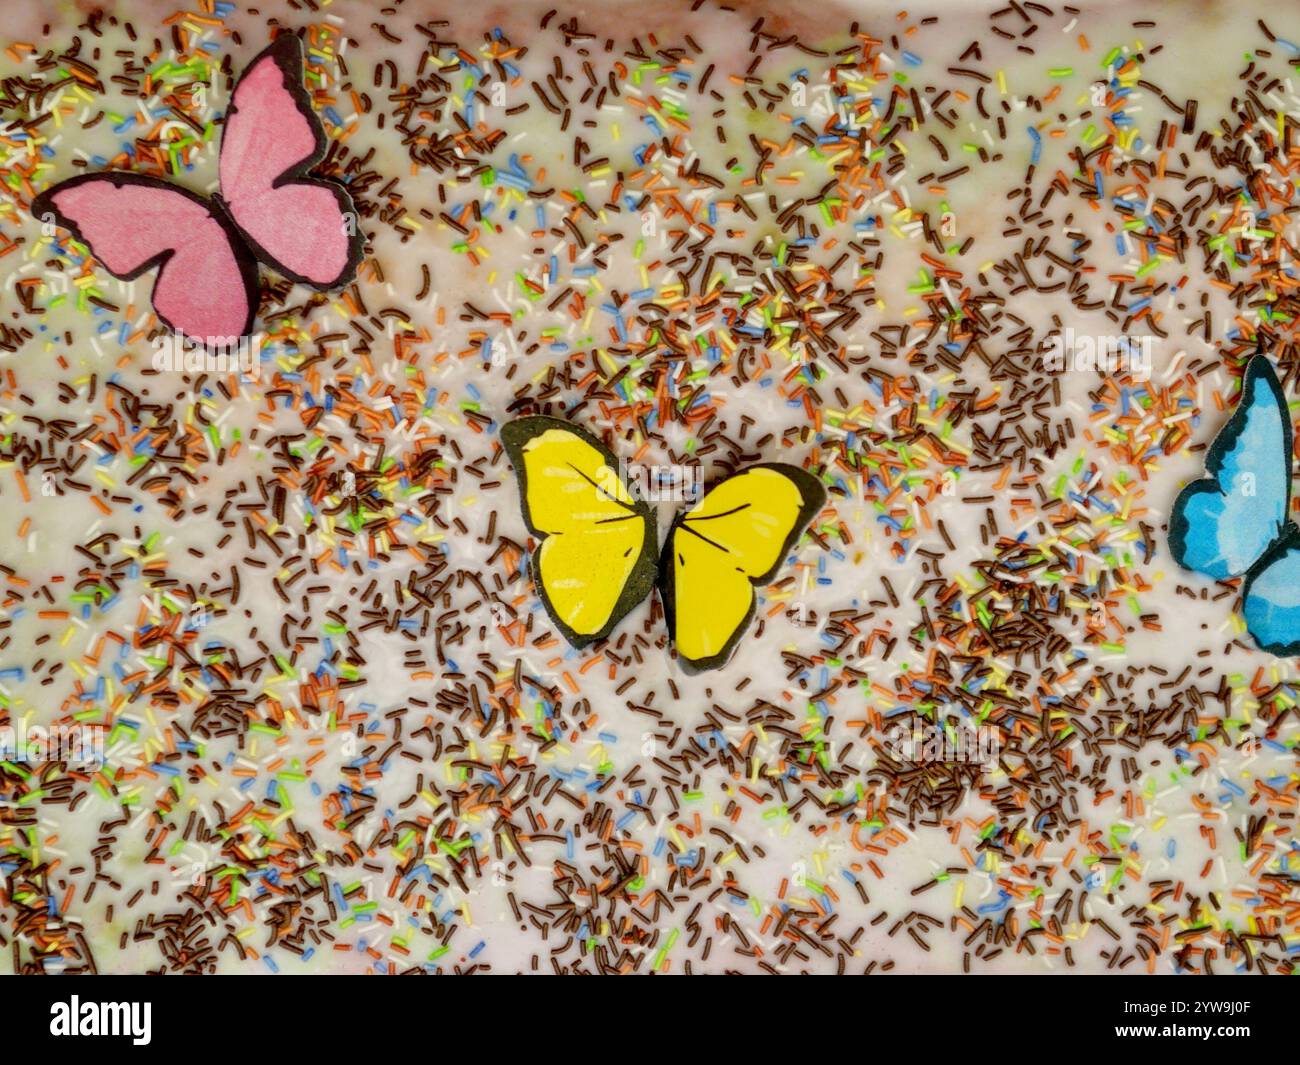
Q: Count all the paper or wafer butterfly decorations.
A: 3